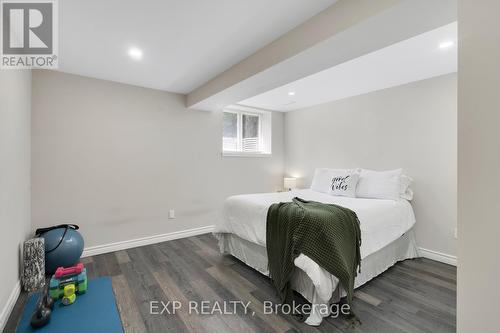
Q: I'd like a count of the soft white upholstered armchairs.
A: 0